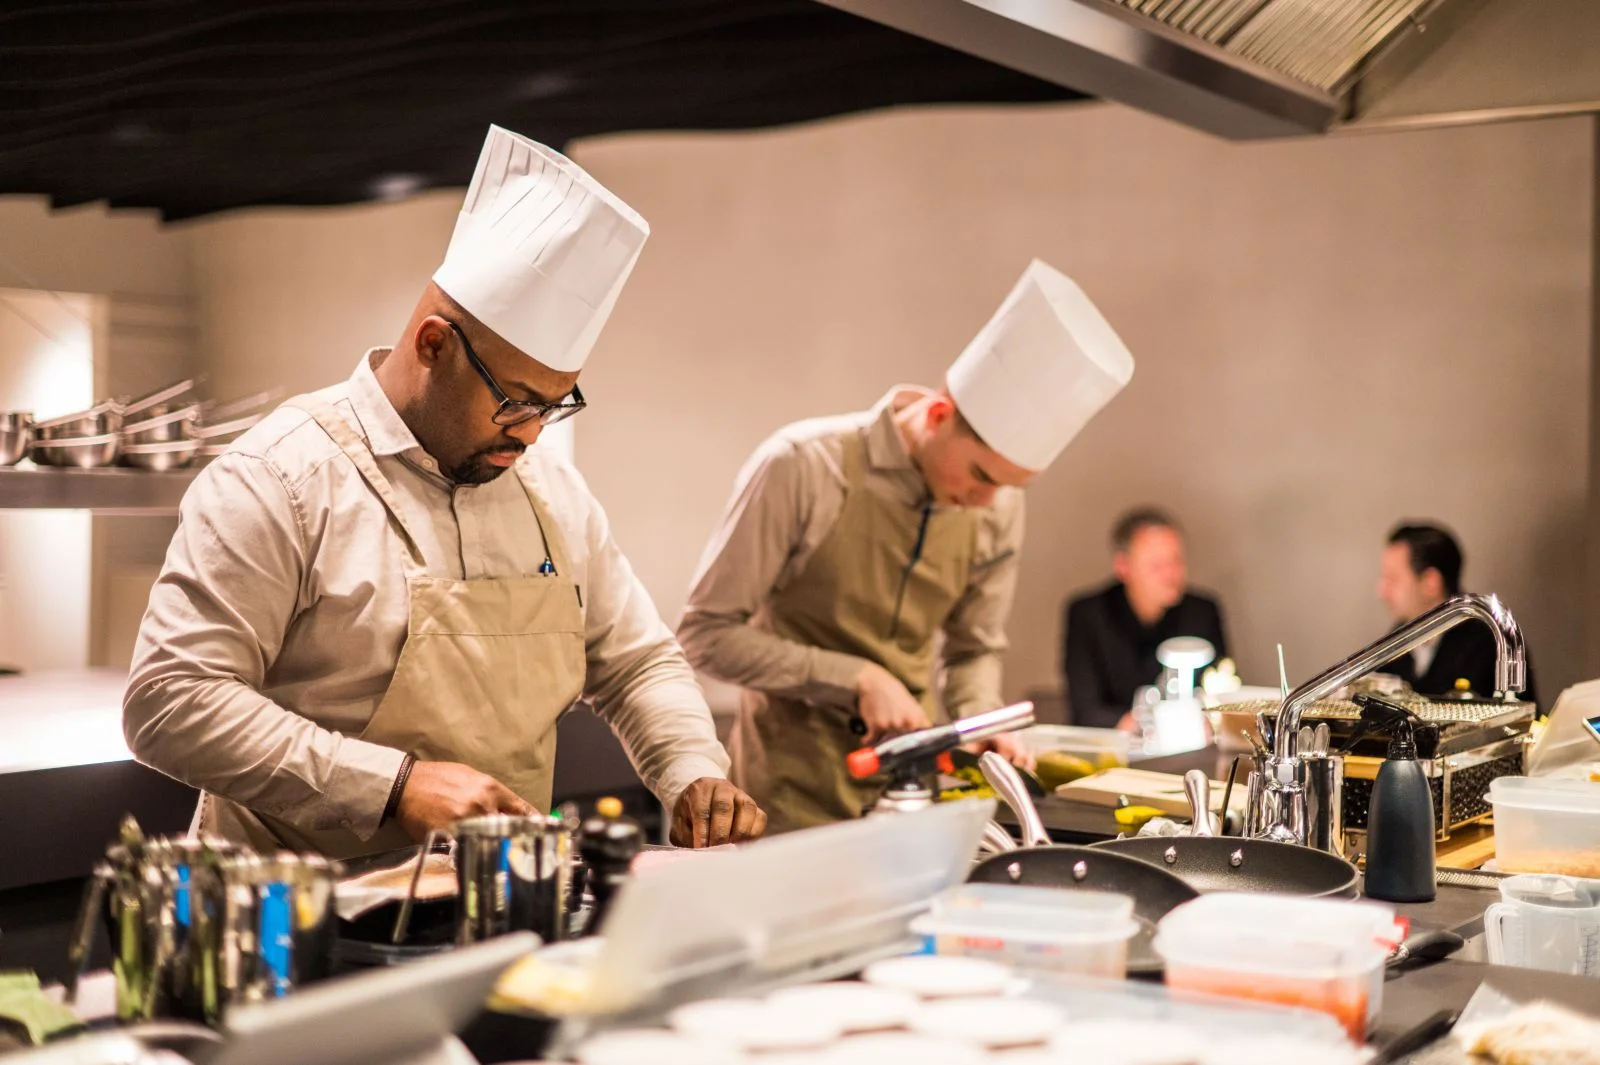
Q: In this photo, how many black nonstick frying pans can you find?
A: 2